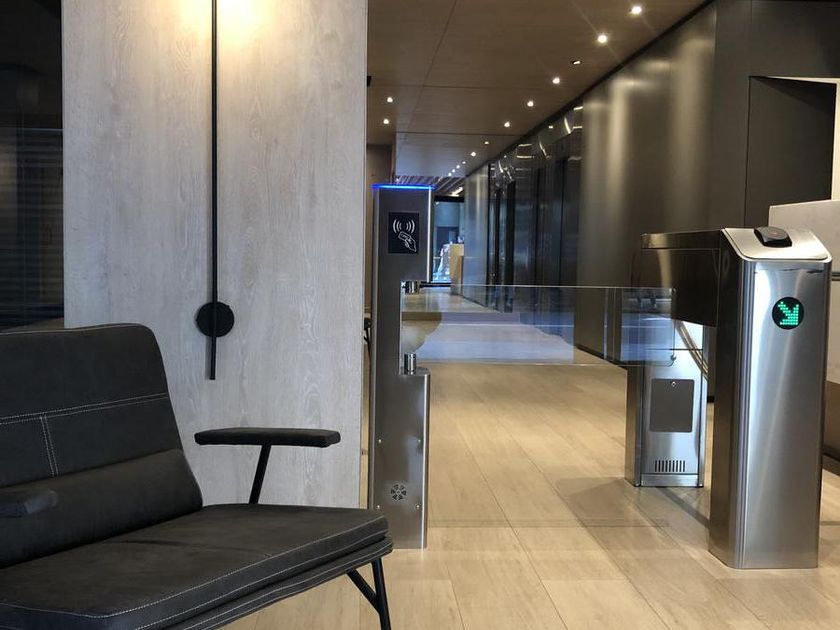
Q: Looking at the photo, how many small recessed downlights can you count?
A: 14